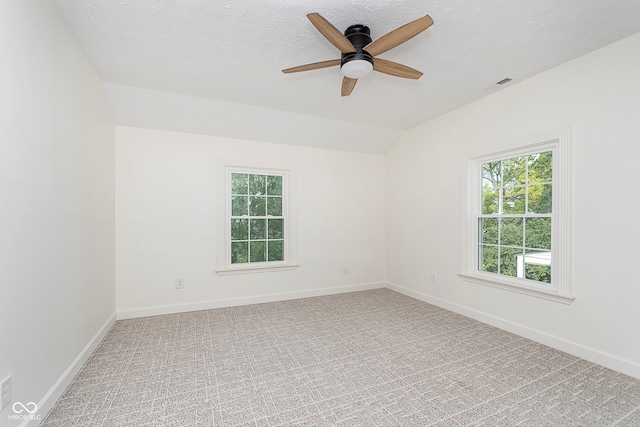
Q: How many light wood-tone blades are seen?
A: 5